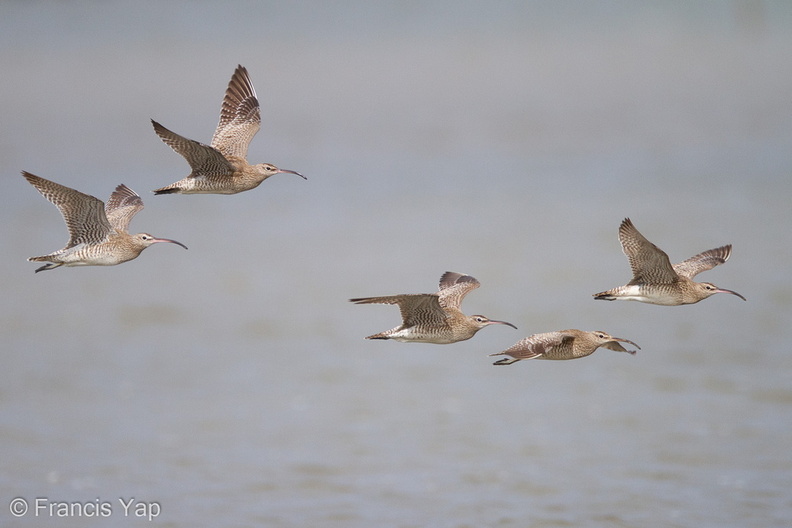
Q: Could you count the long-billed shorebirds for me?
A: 5